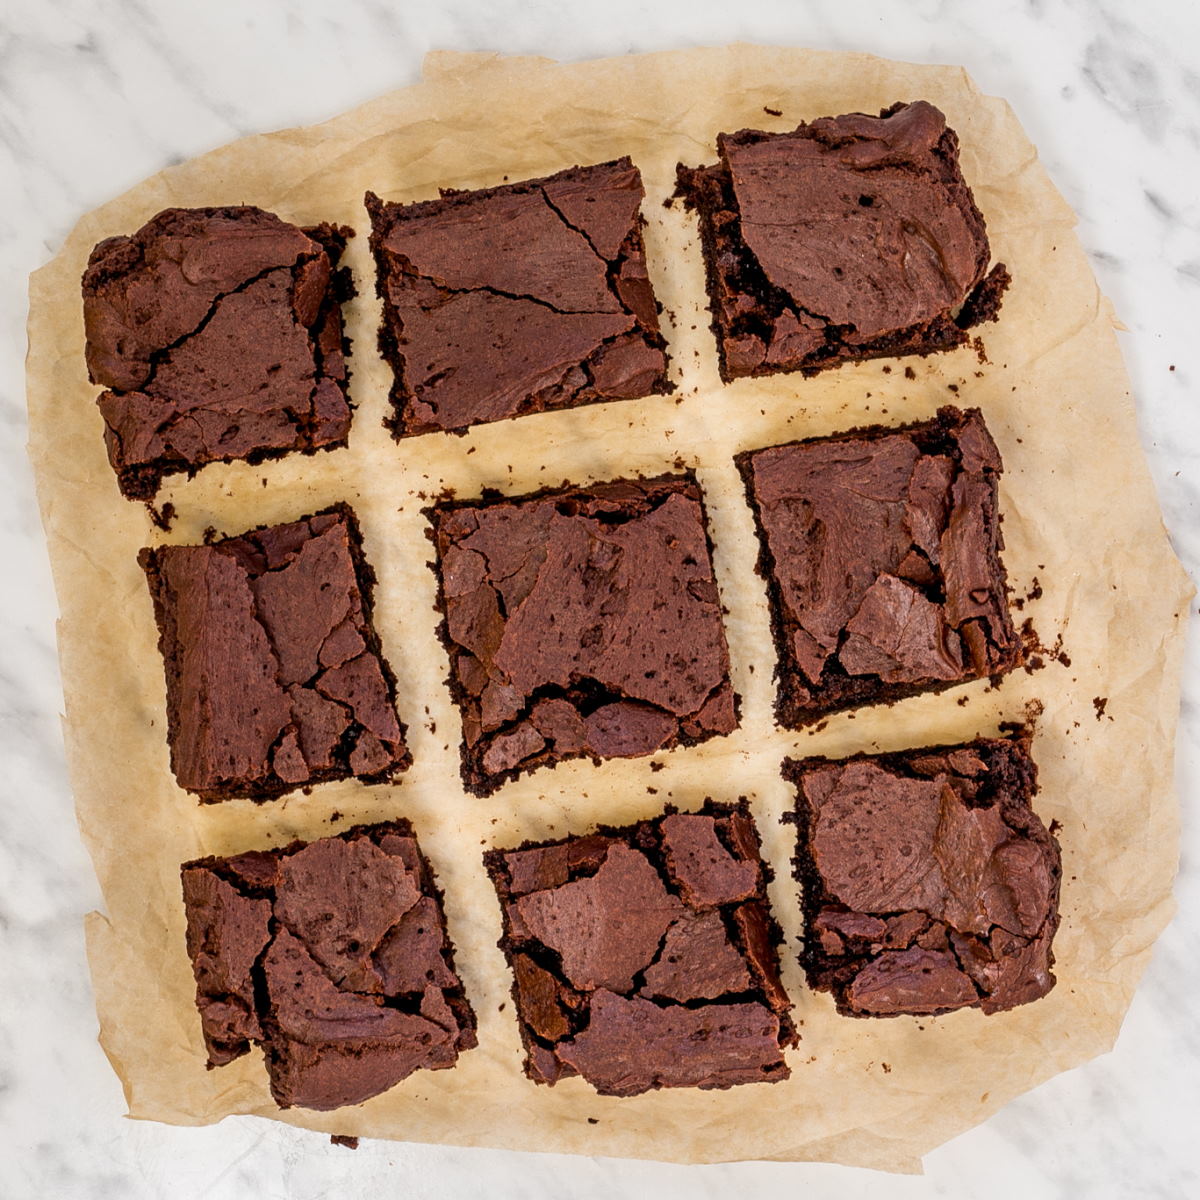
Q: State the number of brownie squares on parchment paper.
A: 9